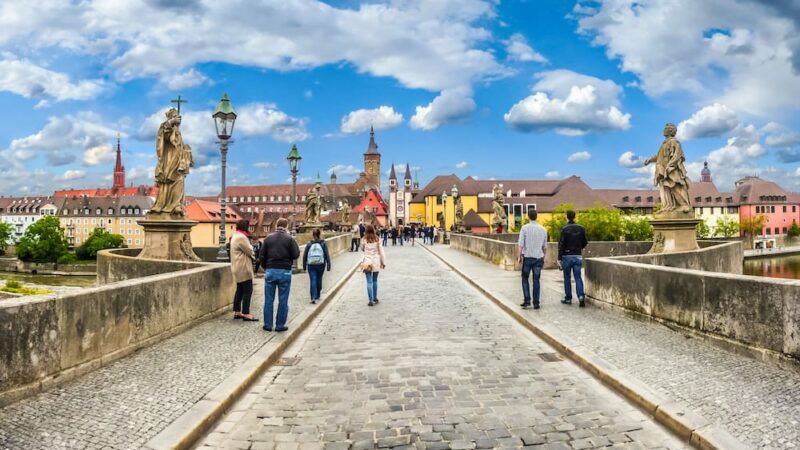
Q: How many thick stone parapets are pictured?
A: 2